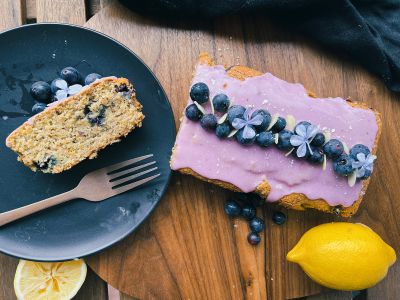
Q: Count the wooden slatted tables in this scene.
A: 1